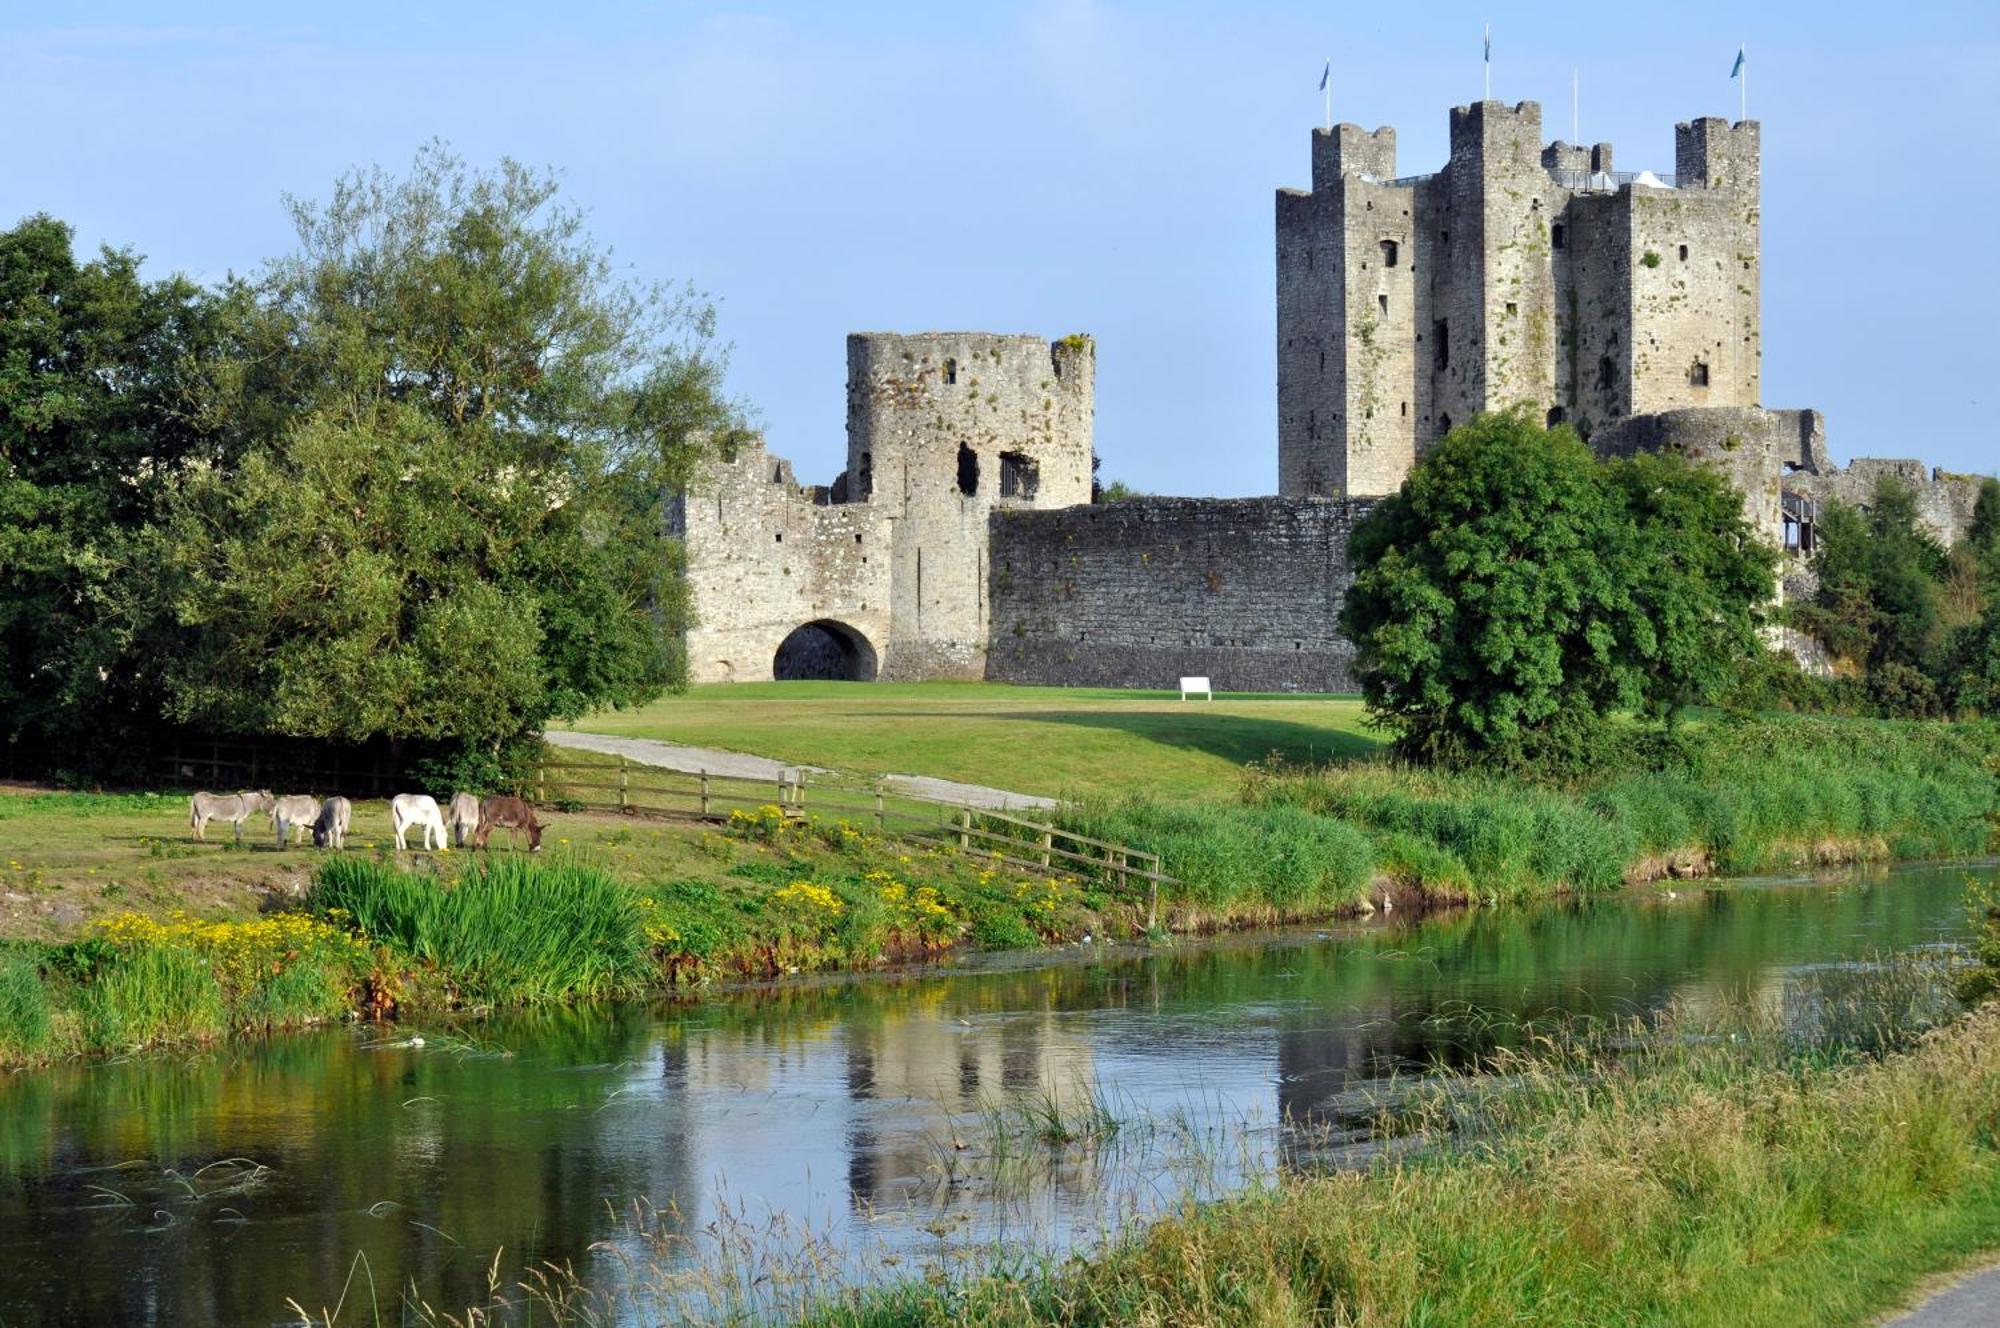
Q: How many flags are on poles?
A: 3